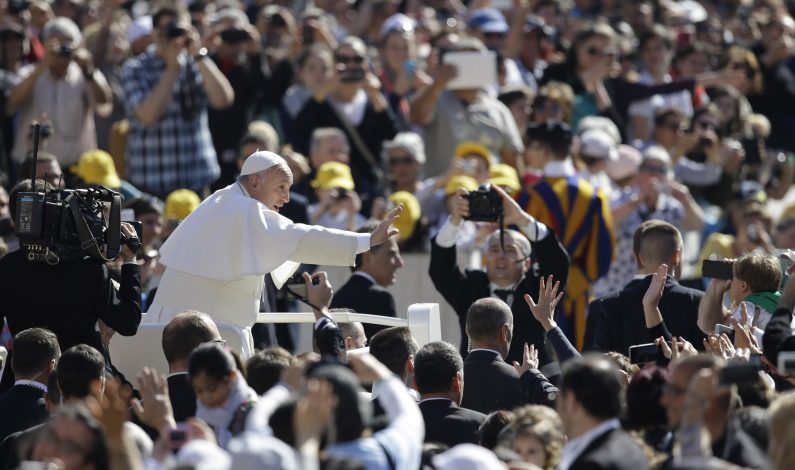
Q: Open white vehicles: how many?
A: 1